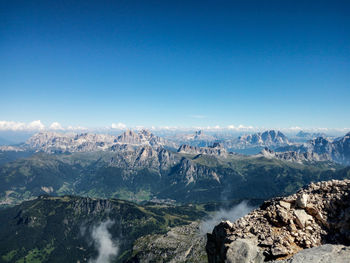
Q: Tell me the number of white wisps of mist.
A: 2